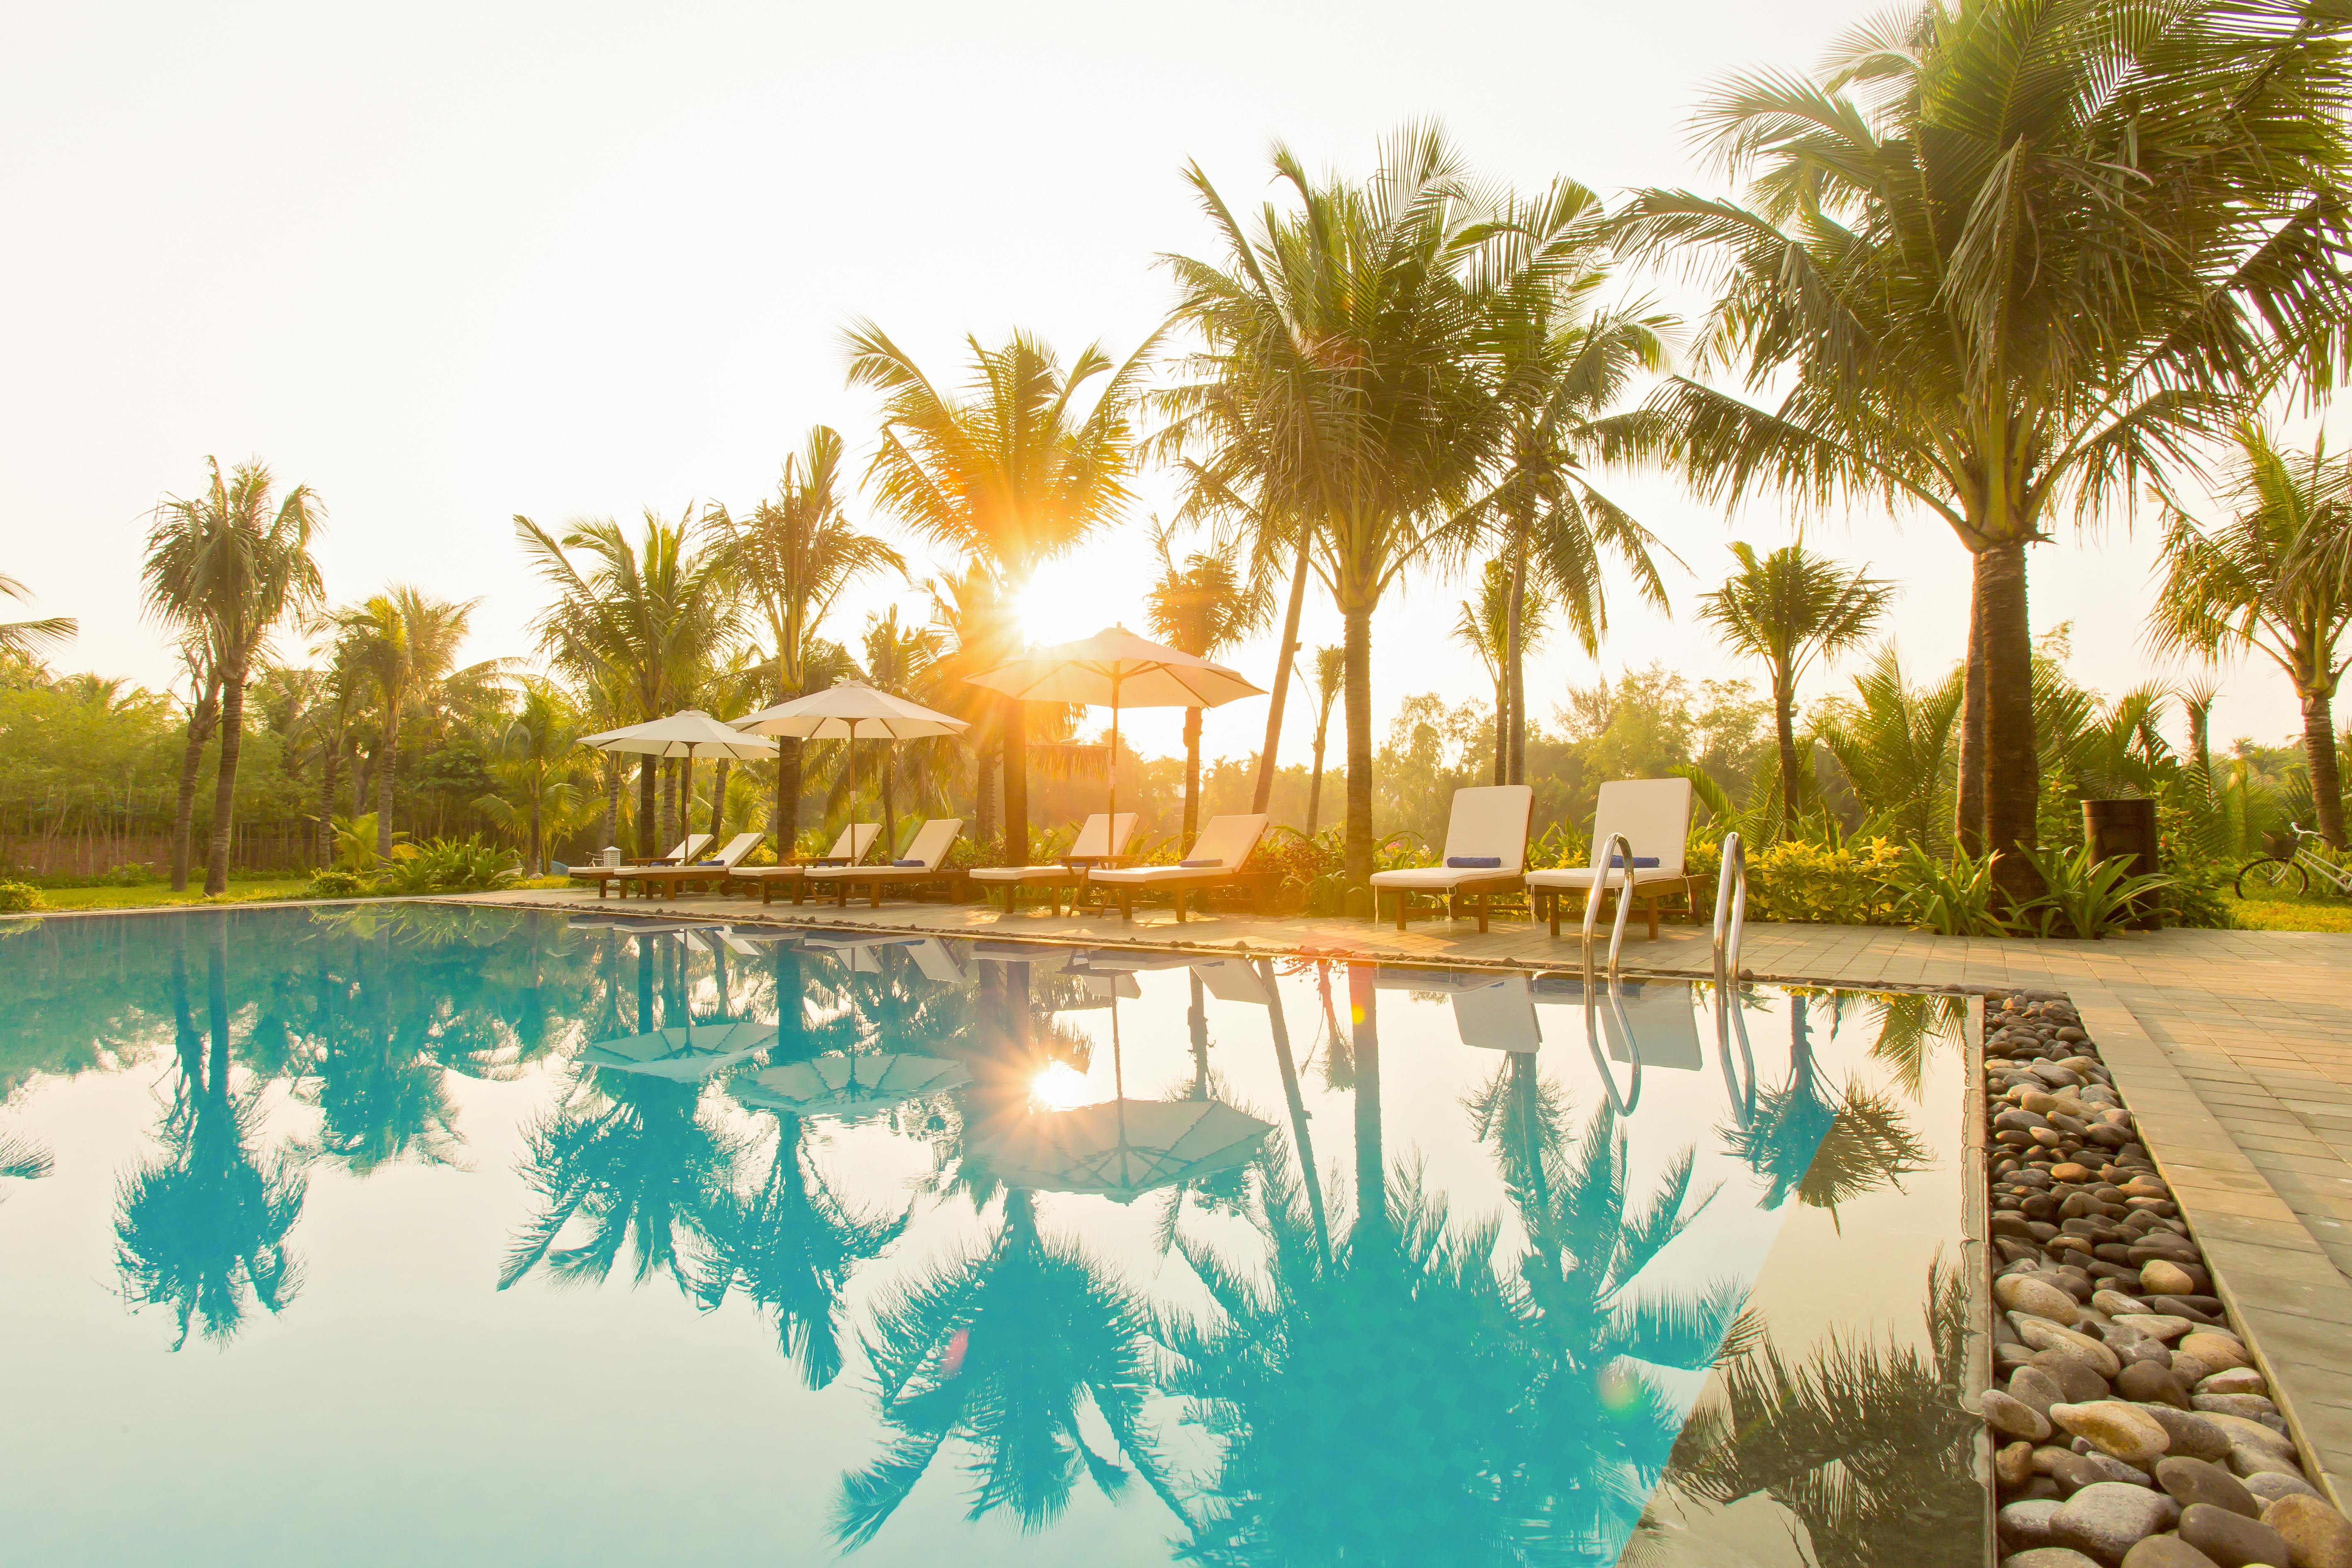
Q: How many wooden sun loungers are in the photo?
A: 8